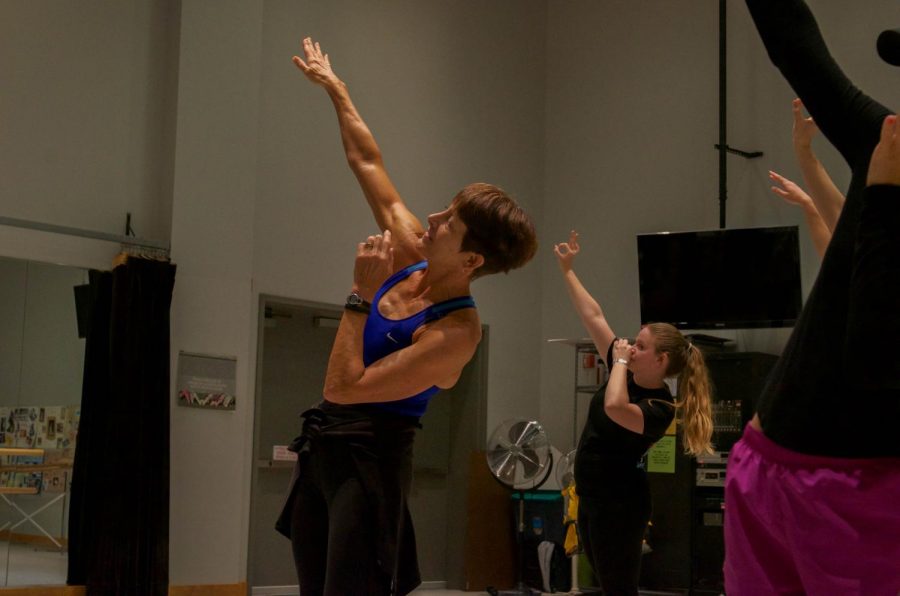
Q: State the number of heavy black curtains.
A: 1